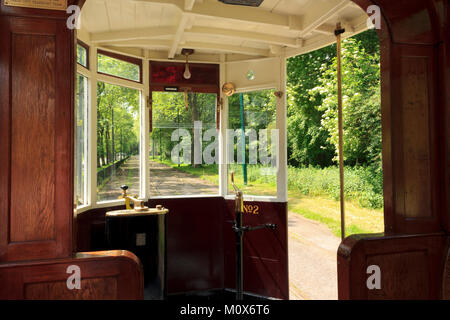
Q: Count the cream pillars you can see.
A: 4